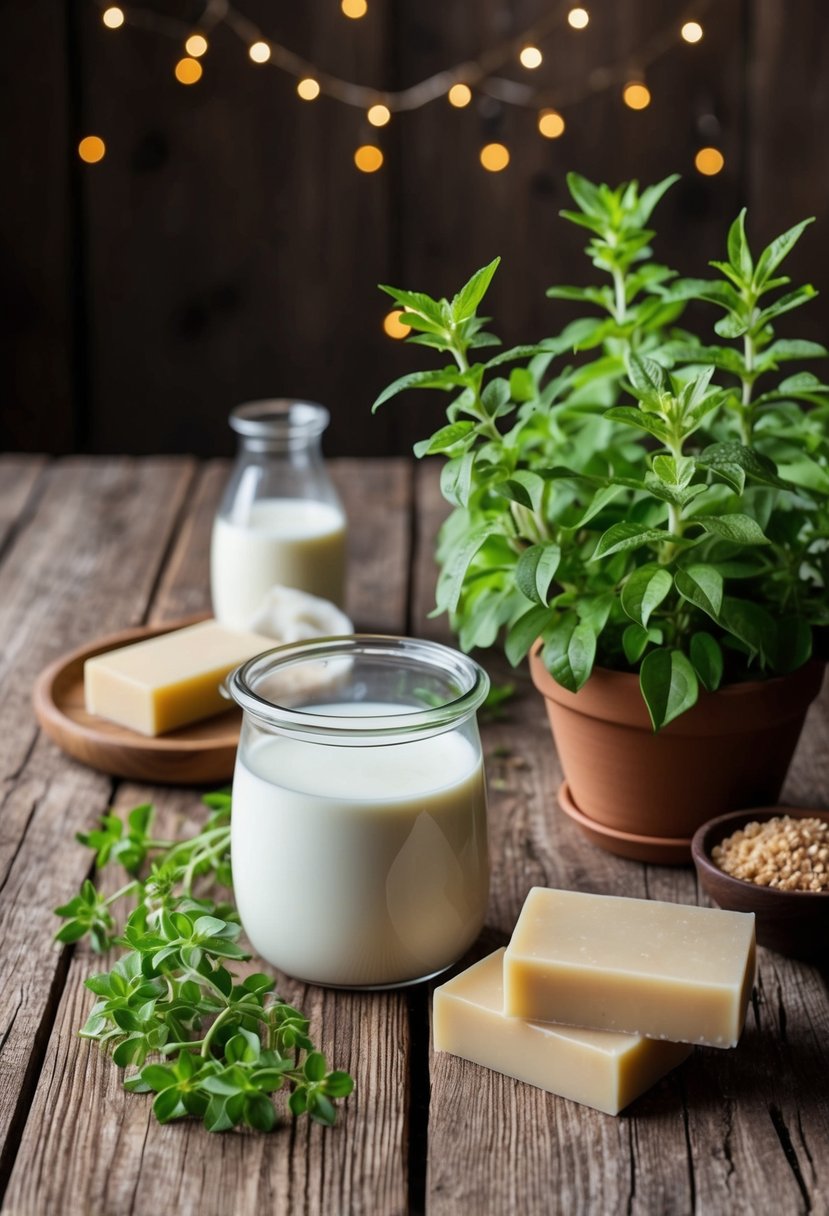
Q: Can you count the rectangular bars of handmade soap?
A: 3